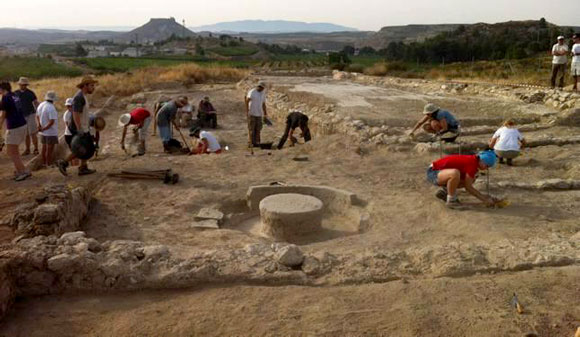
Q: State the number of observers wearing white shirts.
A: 2